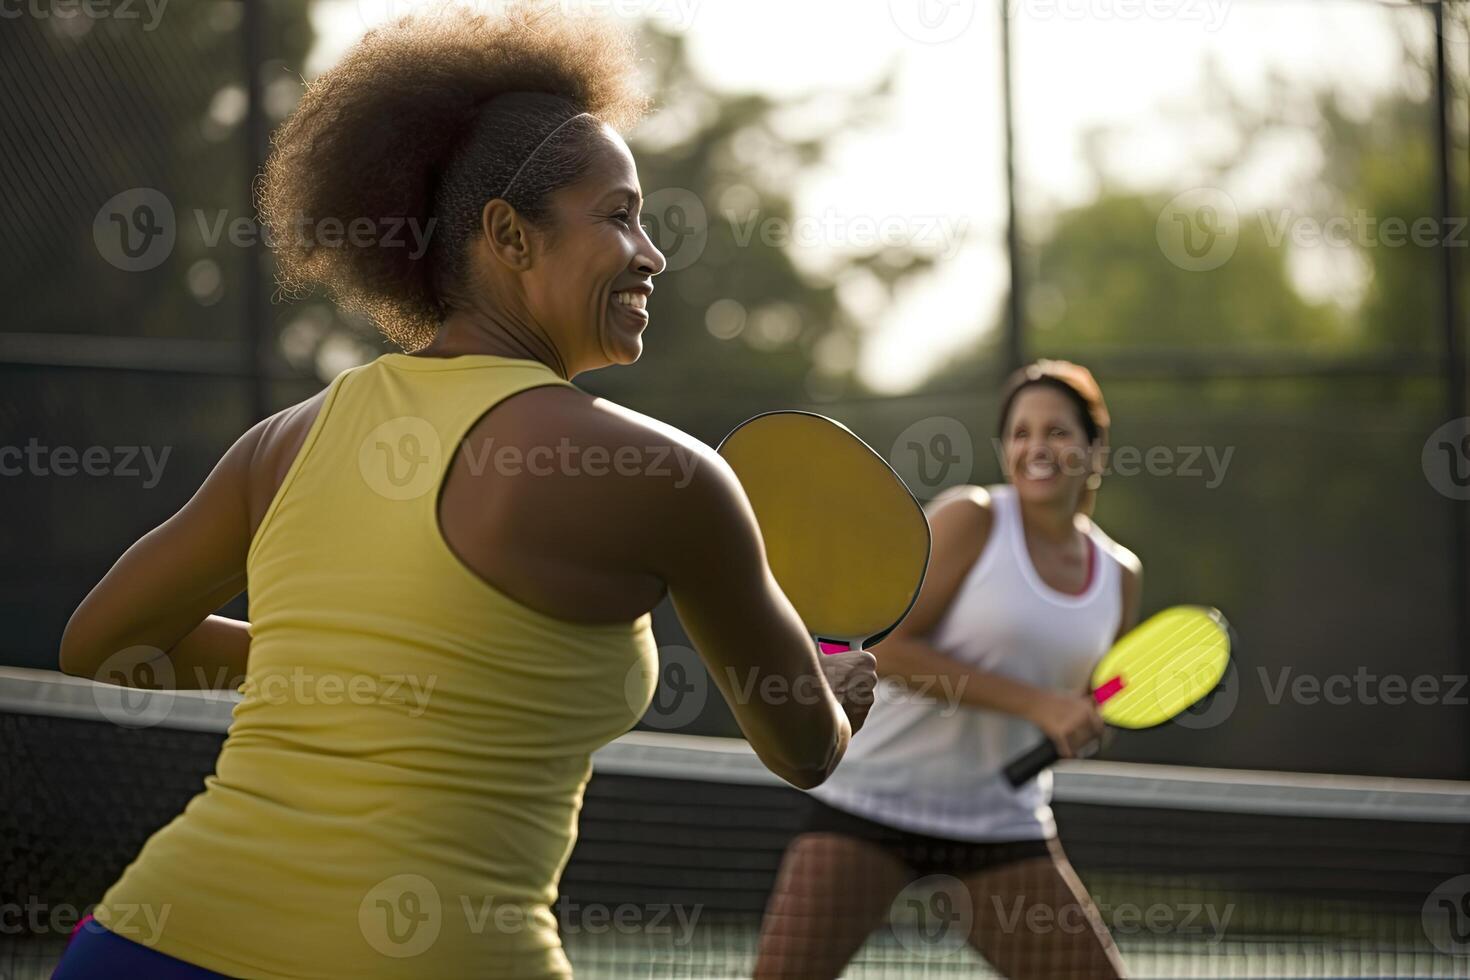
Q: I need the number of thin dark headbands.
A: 1